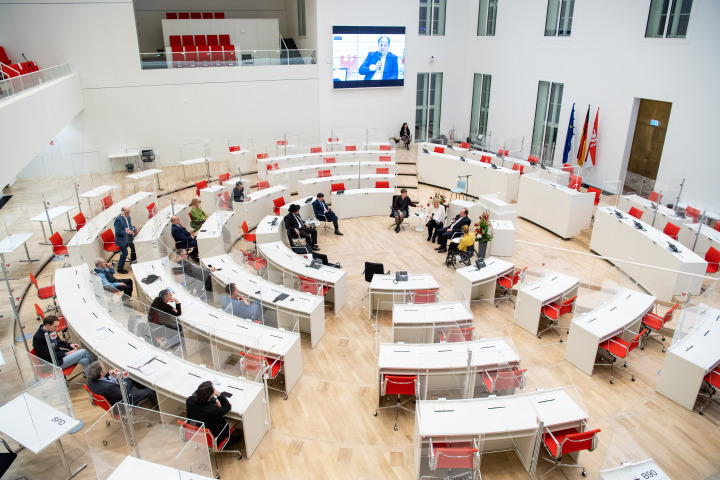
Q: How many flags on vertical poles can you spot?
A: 3